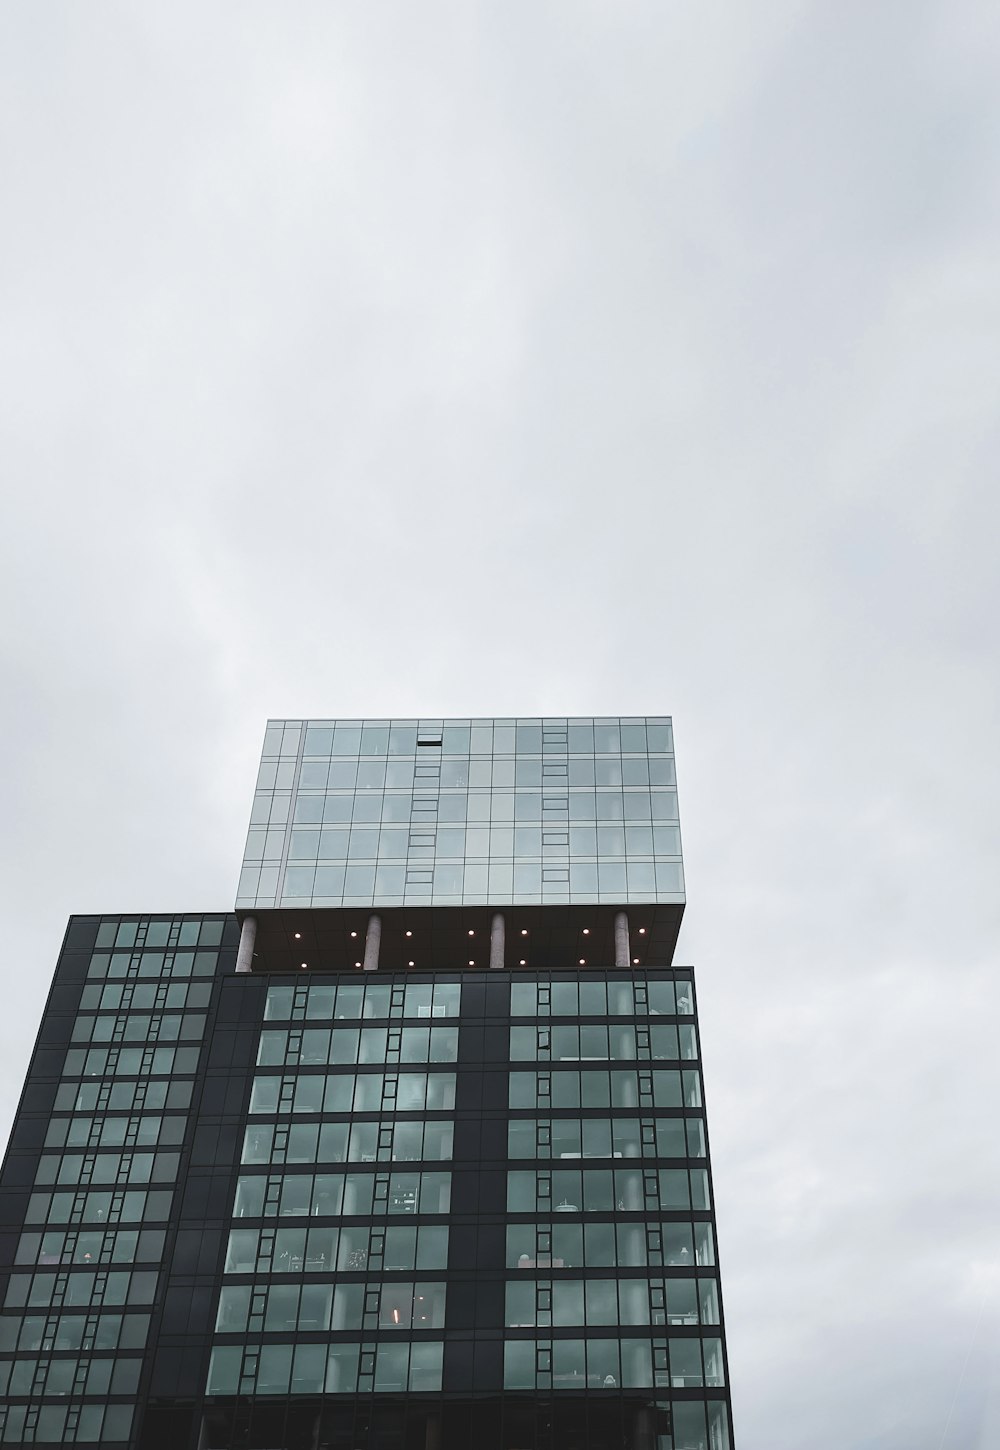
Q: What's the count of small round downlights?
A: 14